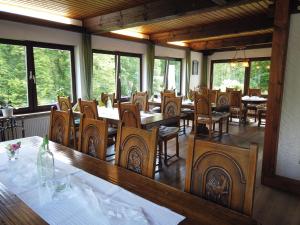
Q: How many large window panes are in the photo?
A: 8